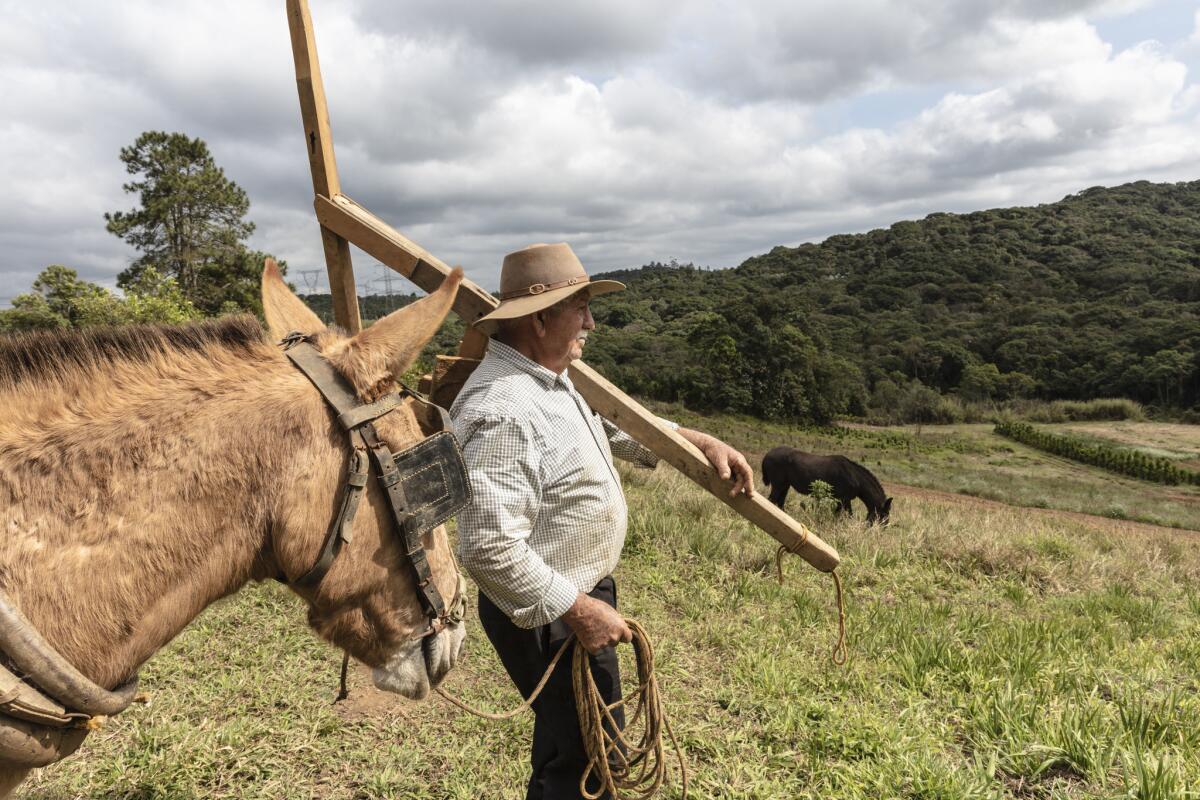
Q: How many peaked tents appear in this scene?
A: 0